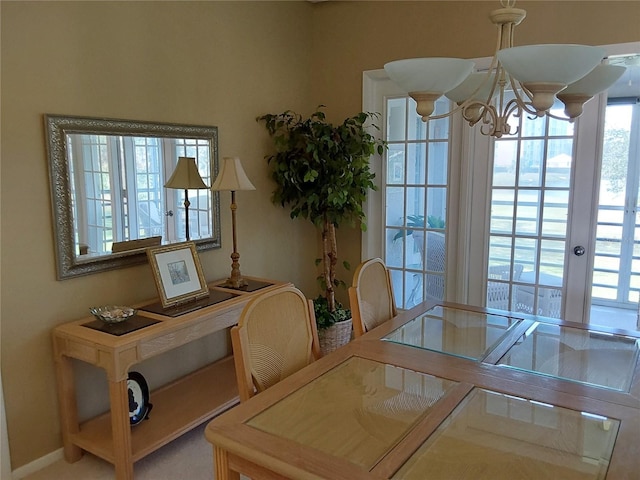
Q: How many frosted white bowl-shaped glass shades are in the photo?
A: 4